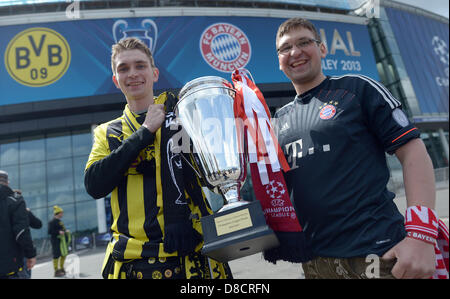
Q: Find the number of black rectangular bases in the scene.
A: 1